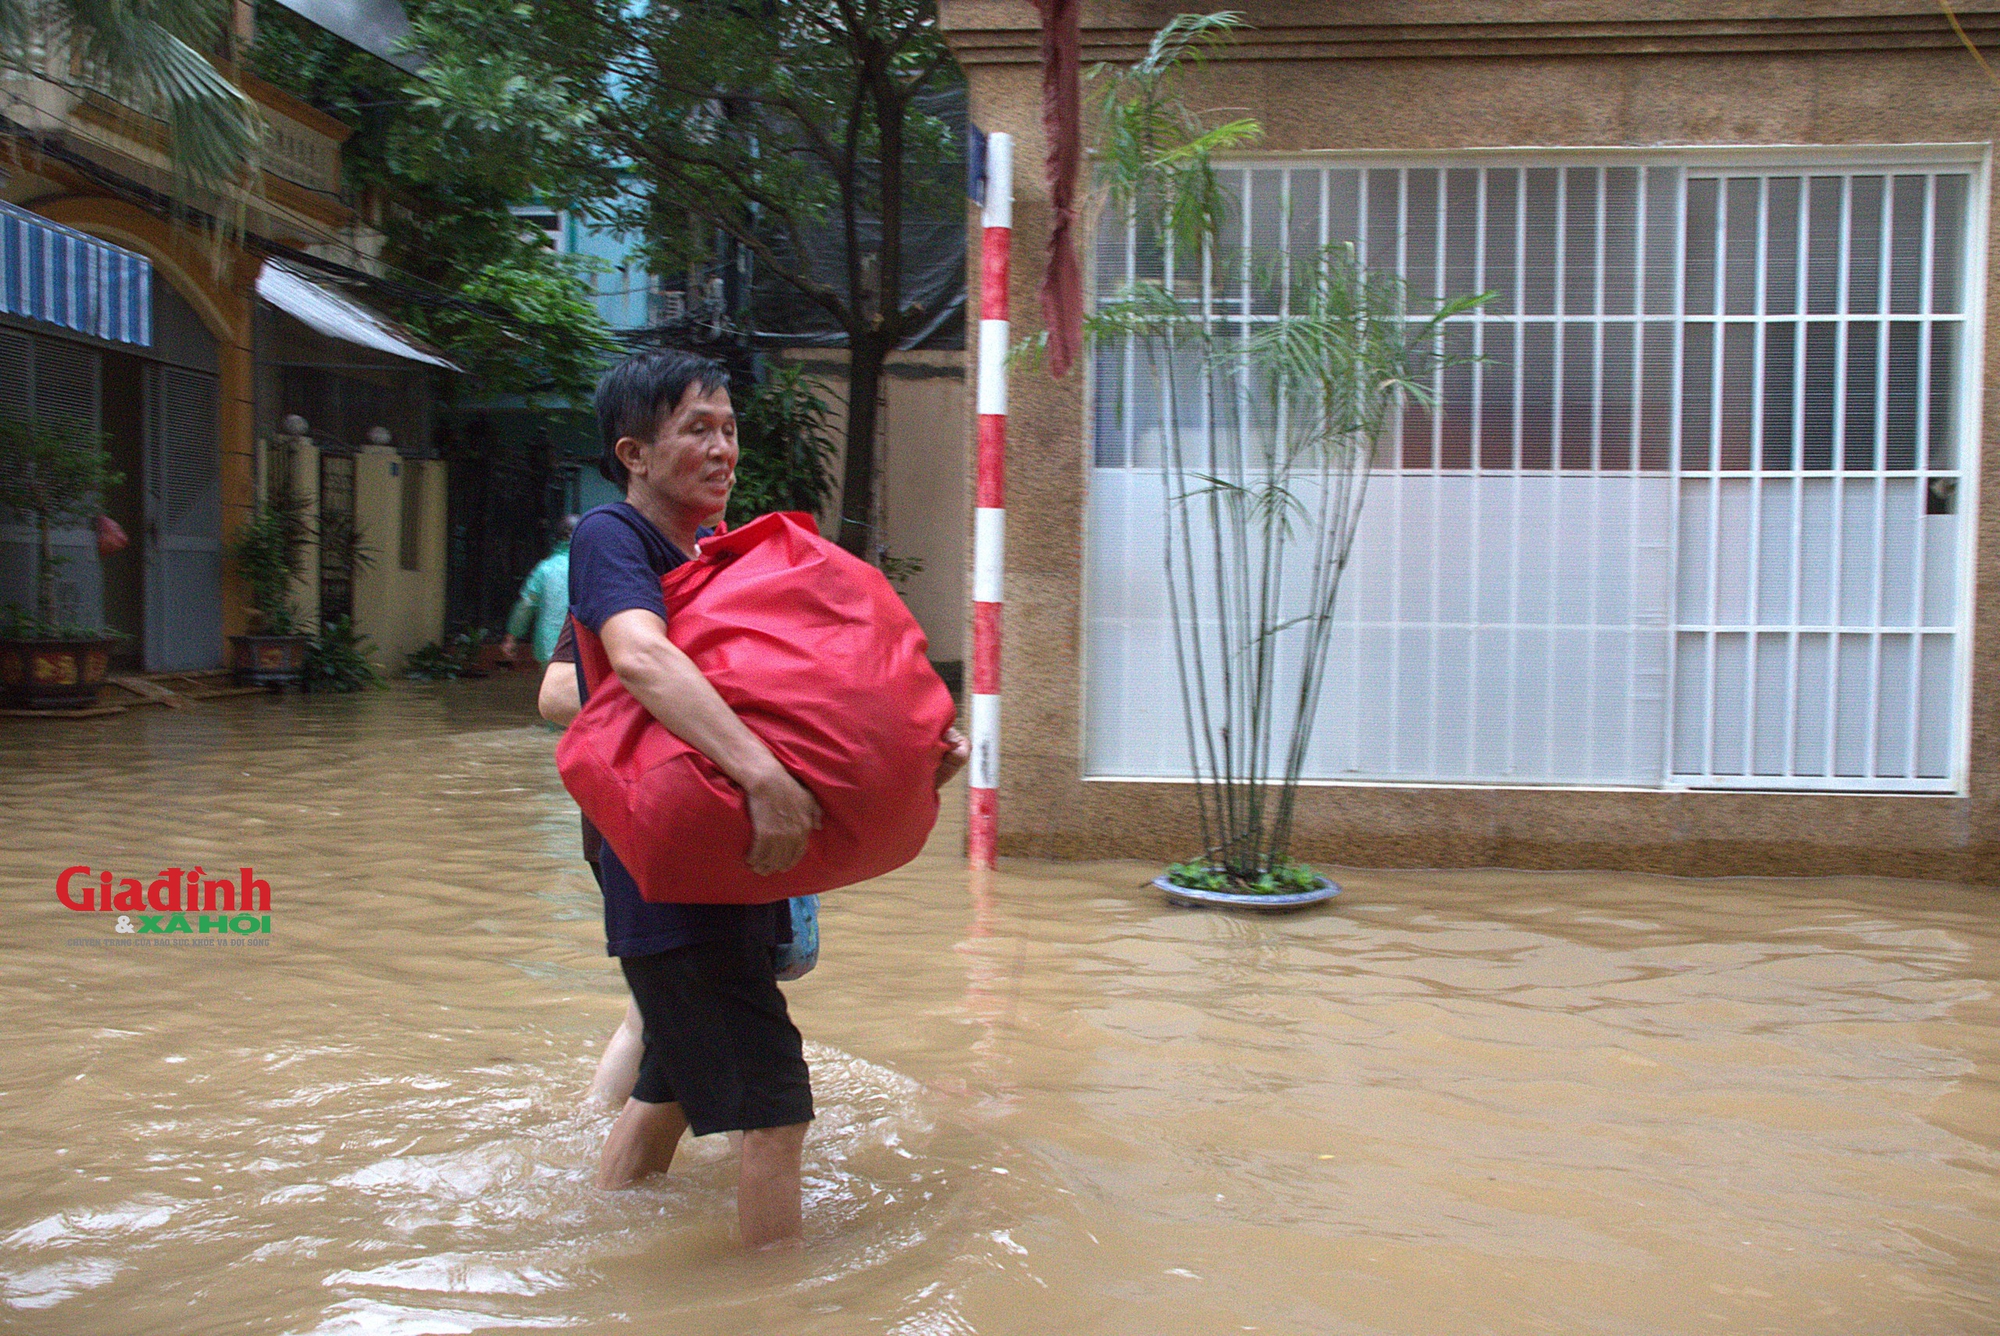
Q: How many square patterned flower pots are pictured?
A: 2